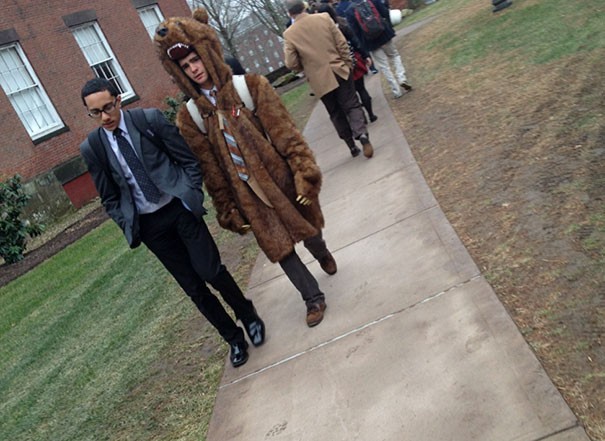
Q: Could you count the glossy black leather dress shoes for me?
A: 2